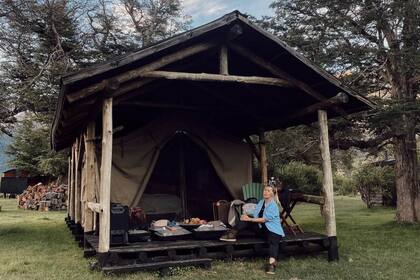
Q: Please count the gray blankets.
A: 1